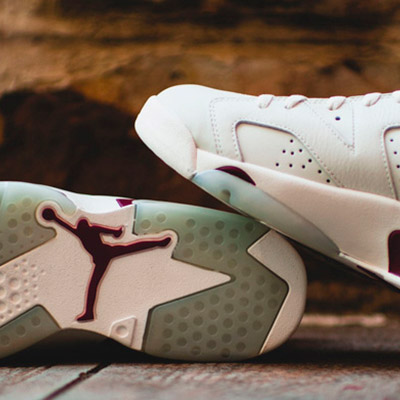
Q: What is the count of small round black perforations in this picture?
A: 14